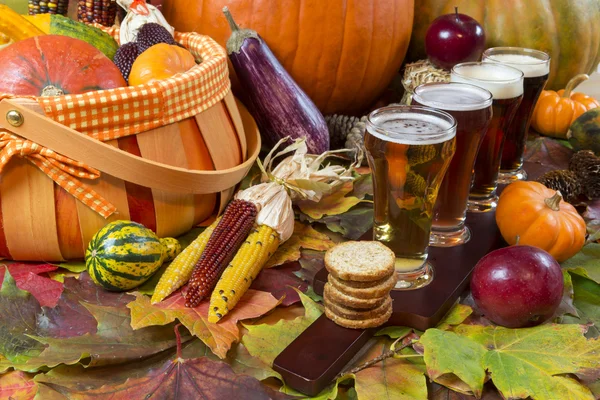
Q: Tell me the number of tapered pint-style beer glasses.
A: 4